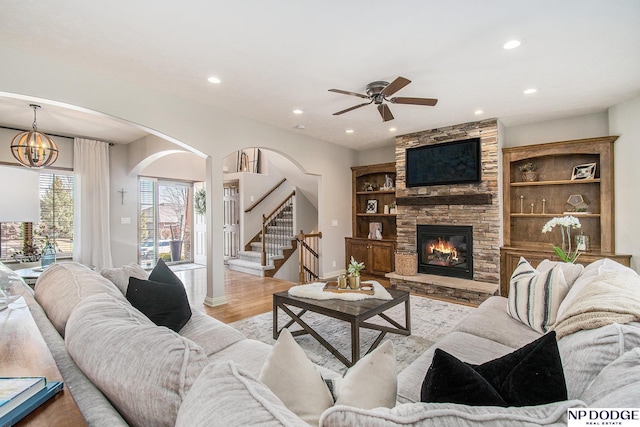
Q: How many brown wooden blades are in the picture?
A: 5